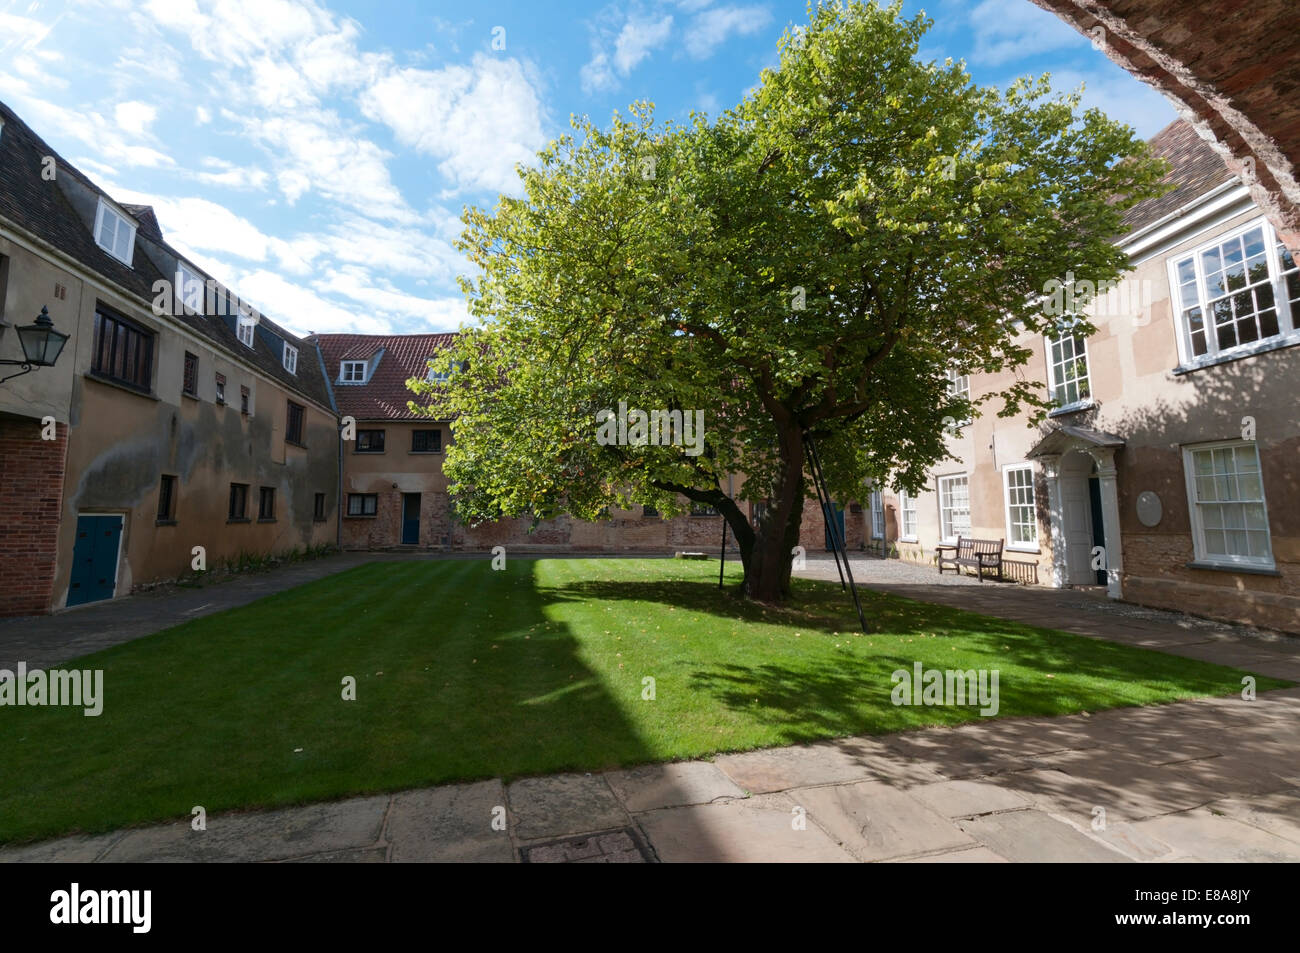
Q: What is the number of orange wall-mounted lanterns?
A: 0